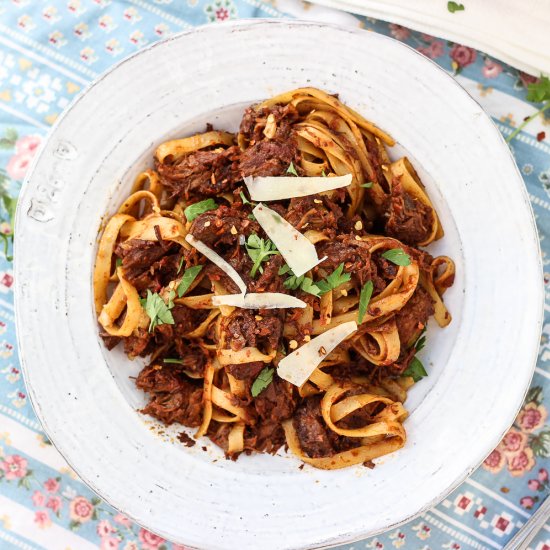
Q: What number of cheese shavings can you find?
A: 5